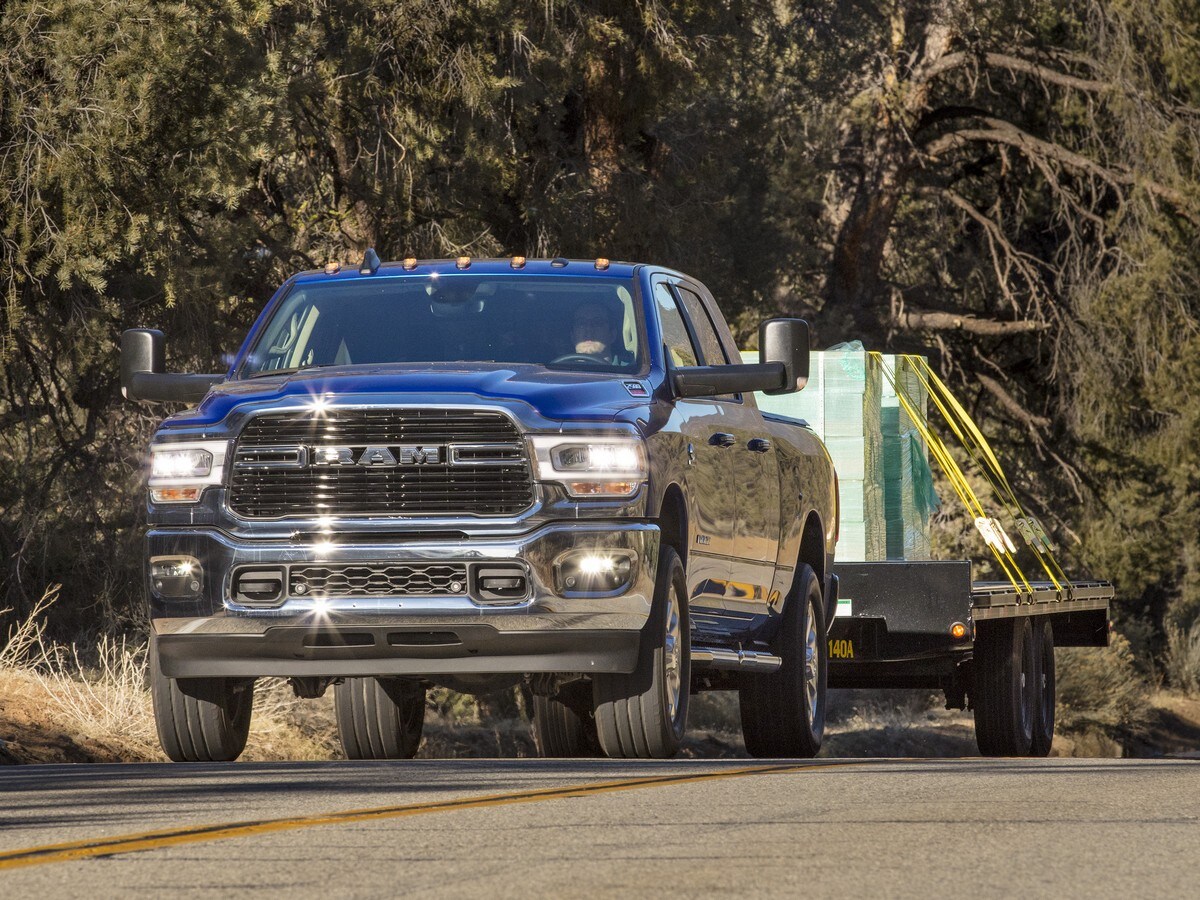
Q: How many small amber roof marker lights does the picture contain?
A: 5